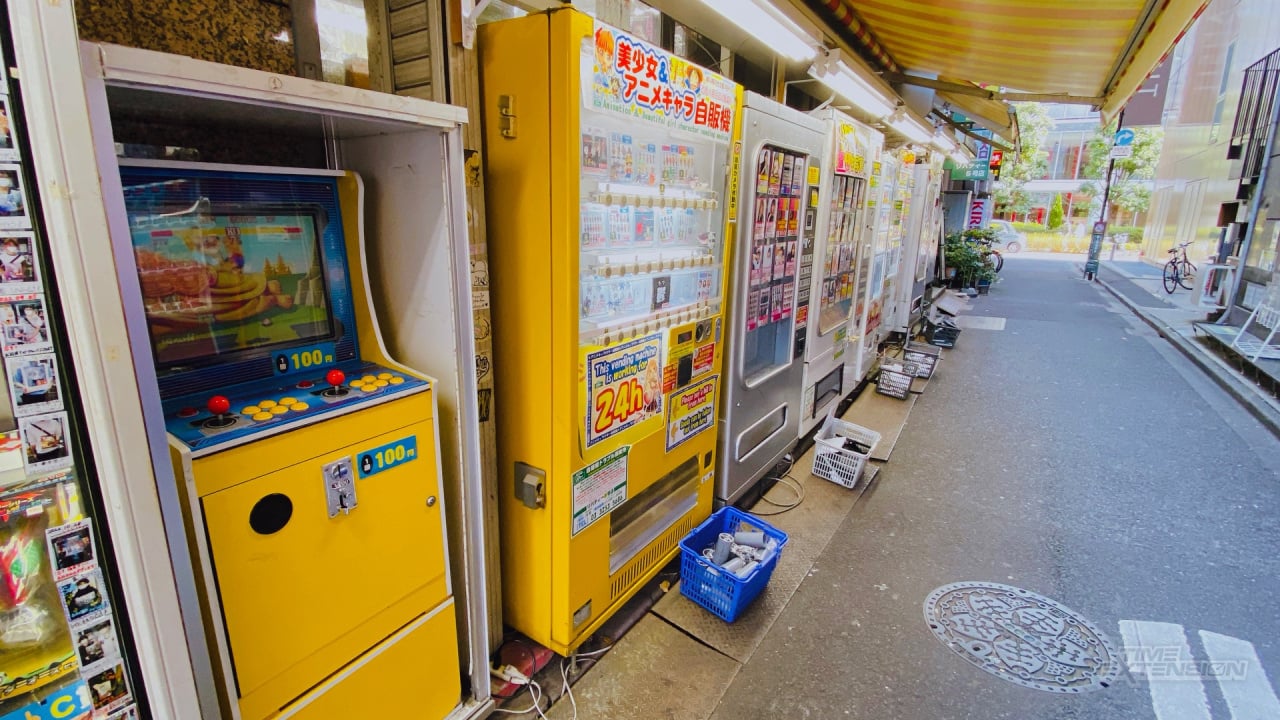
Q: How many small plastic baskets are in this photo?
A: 5